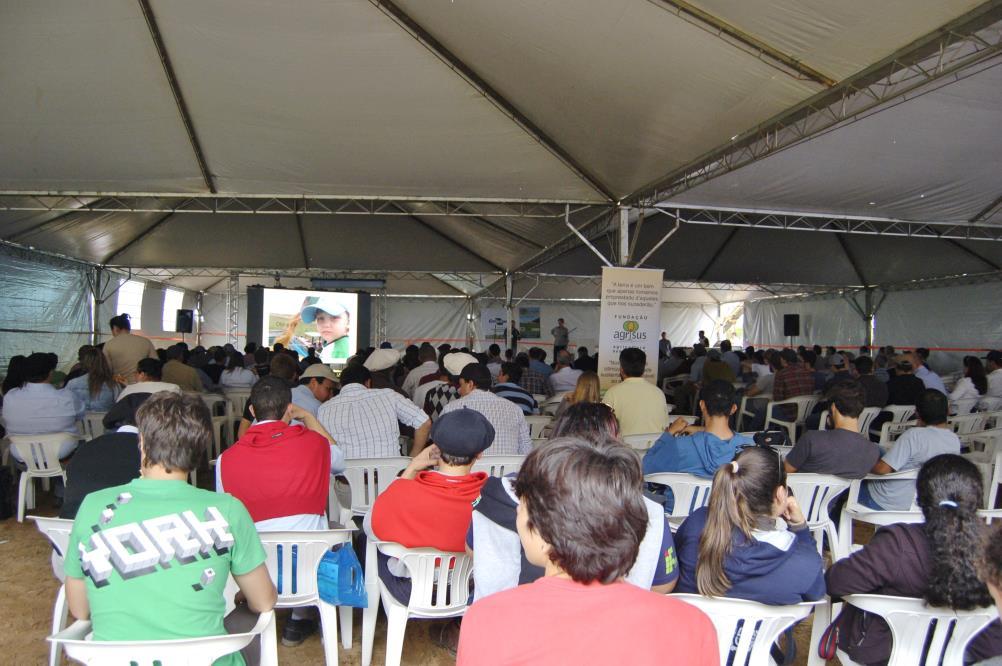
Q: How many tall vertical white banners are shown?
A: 1